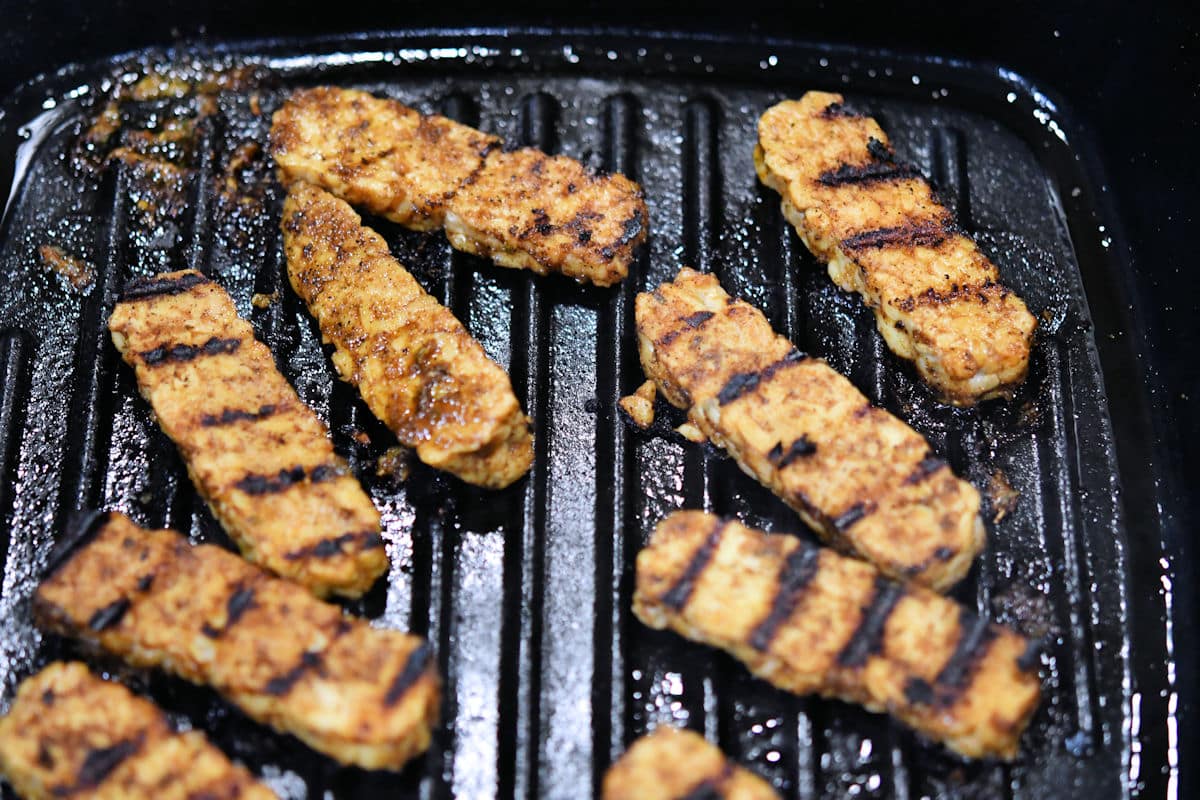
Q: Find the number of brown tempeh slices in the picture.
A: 9